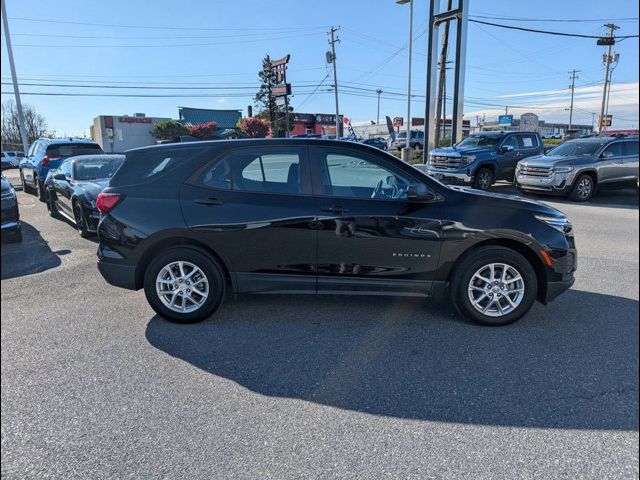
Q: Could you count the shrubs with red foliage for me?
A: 2